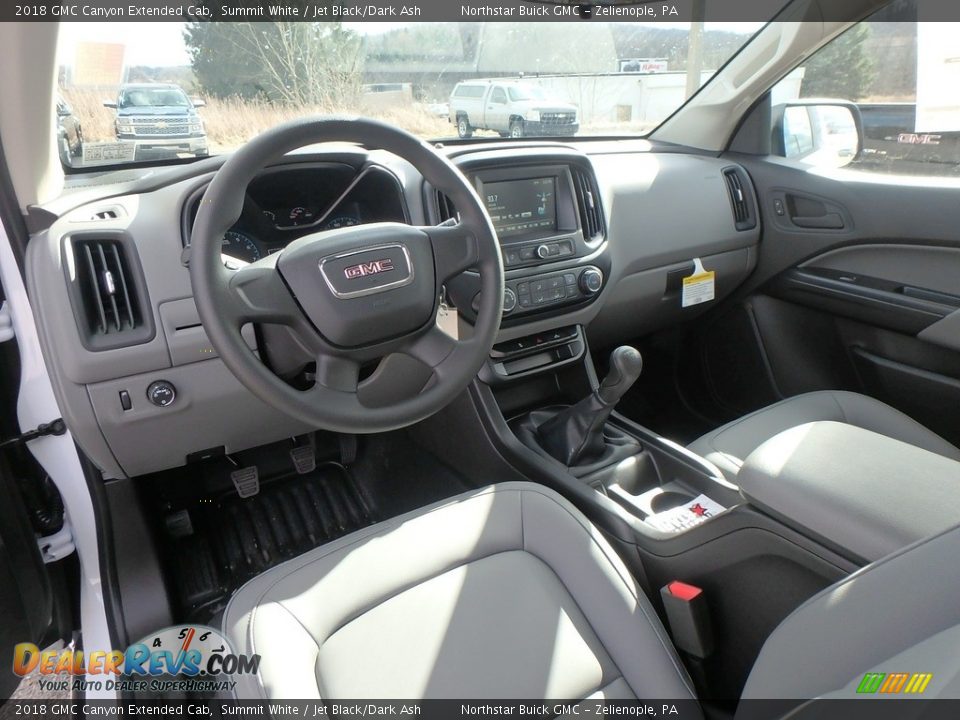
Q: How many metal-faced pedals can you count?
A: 2